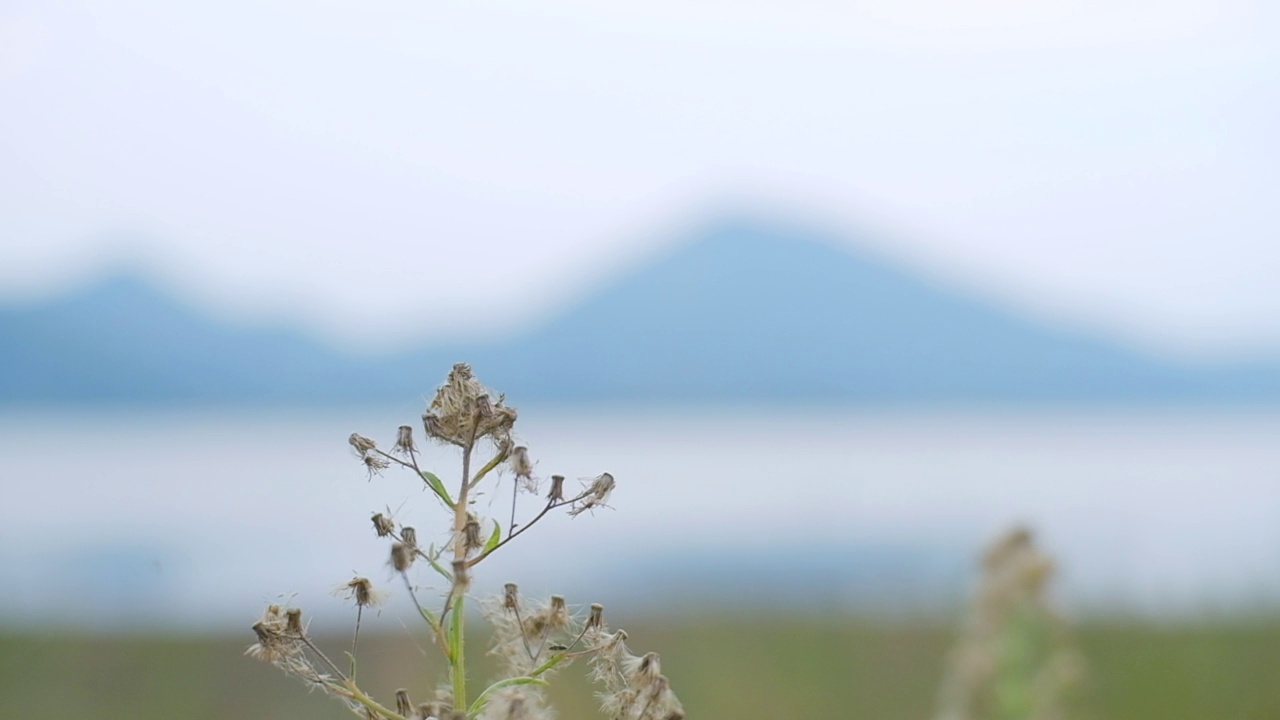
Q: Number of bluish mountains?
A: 2